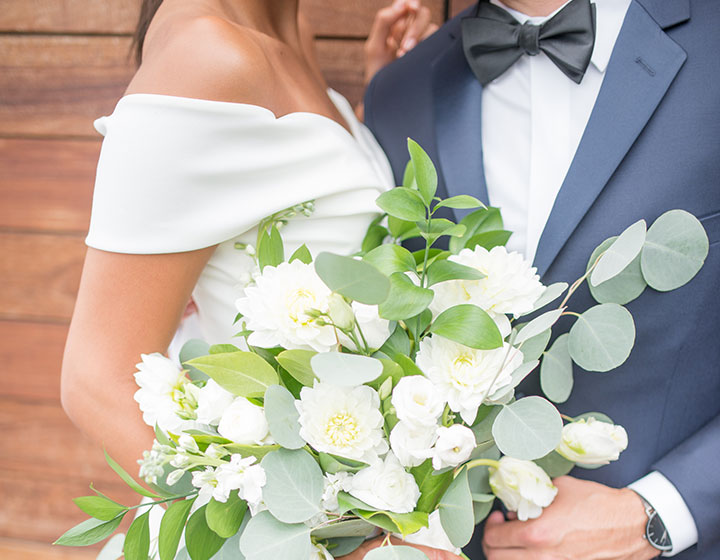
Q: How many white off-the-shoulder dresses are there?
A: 1